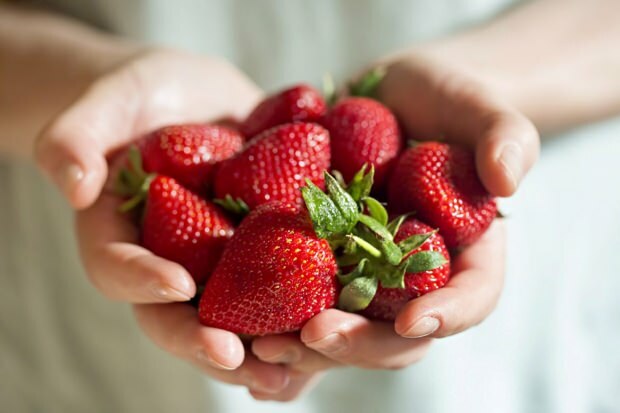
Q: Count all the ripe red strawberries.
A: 8